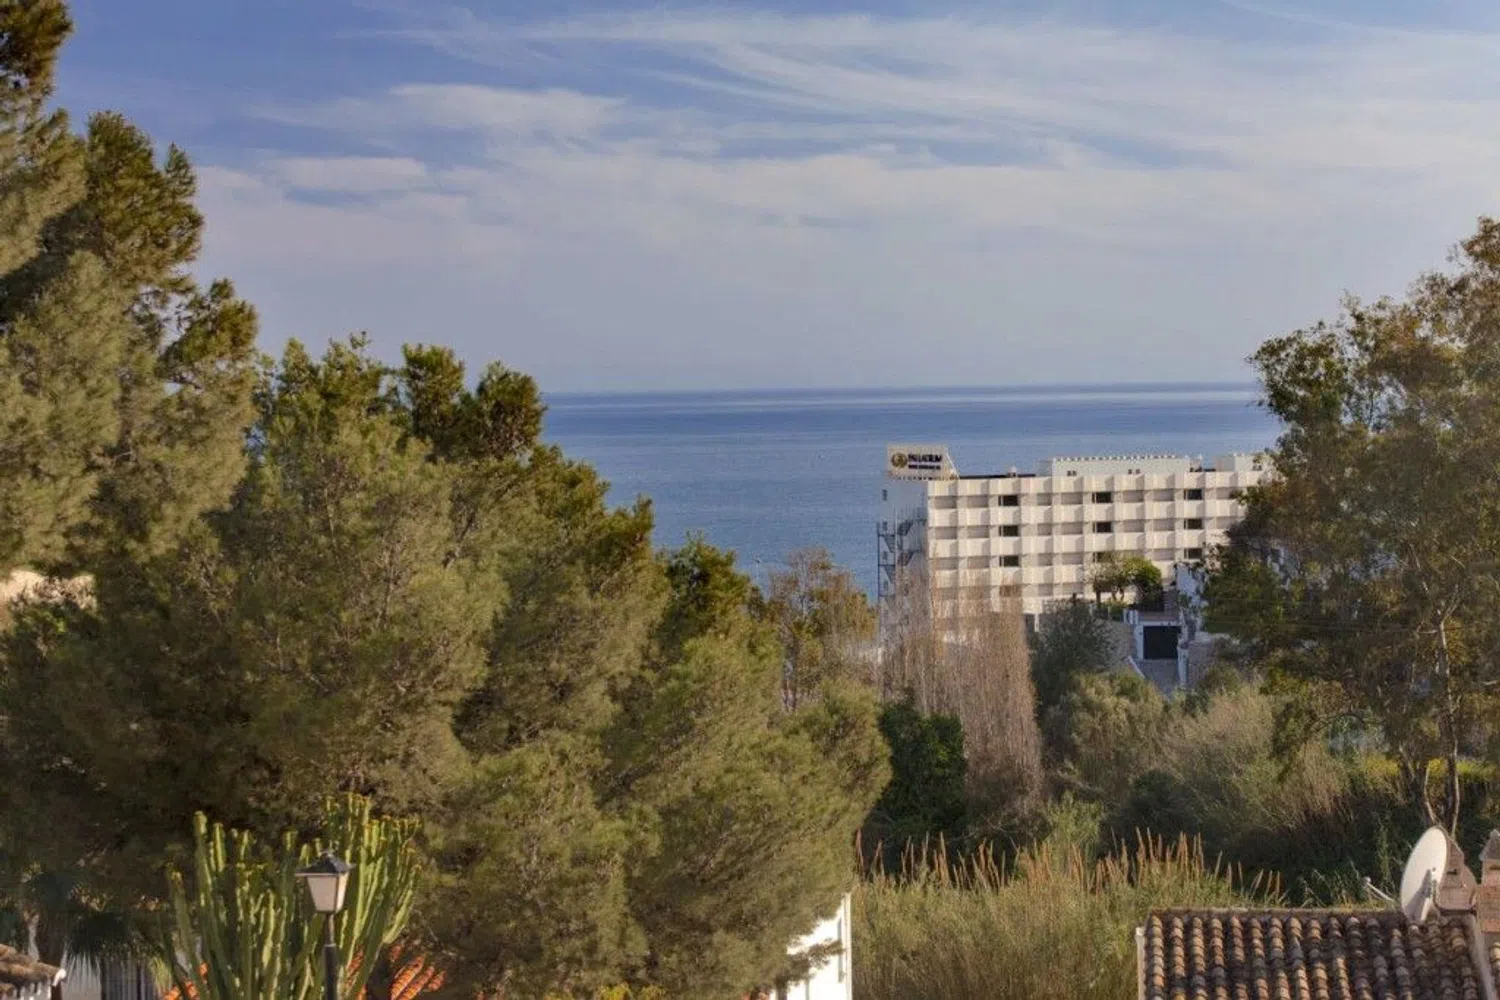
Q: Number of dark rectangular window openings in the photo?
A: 9